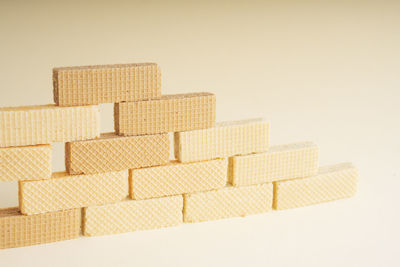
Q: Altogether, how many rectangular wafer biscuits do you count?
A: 13